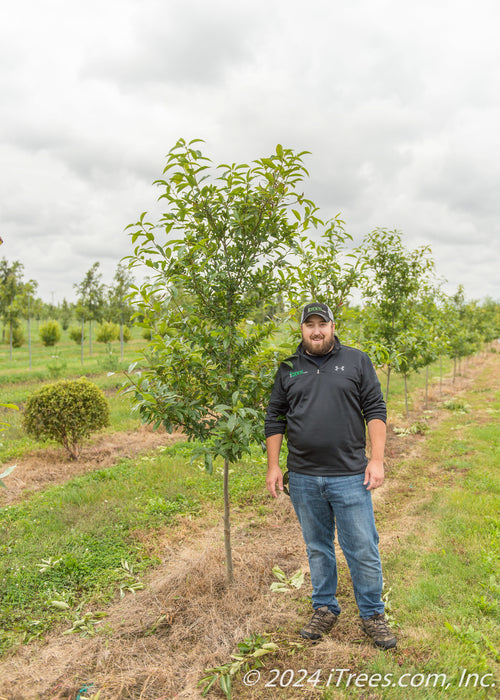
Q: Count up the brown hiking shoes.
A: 2